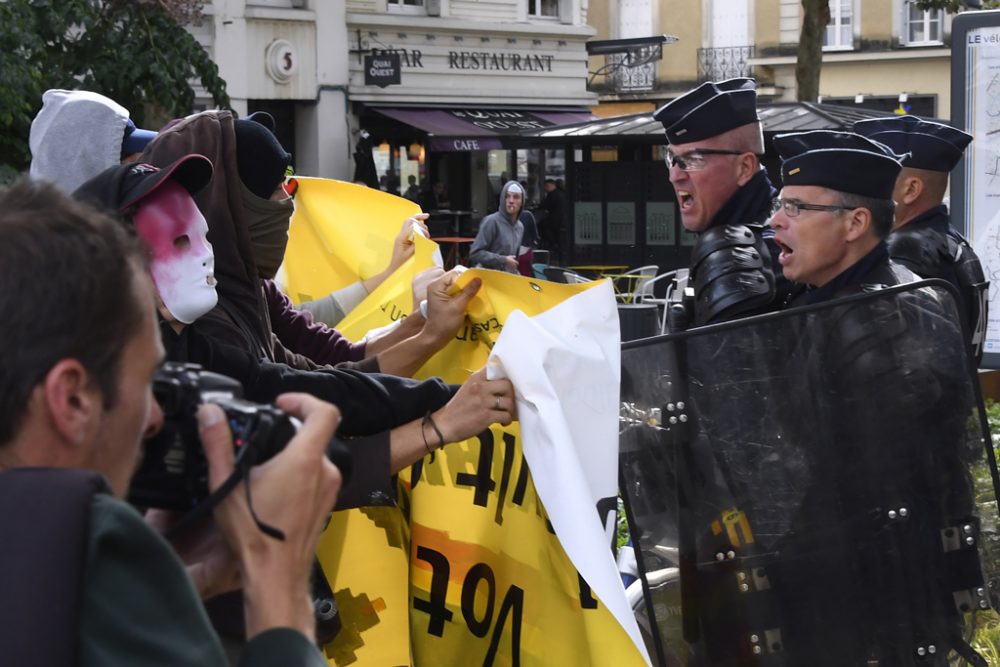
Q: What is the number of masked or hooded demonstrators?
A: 3